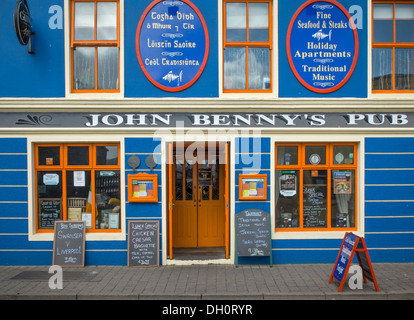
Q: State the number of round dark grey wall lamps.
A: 2